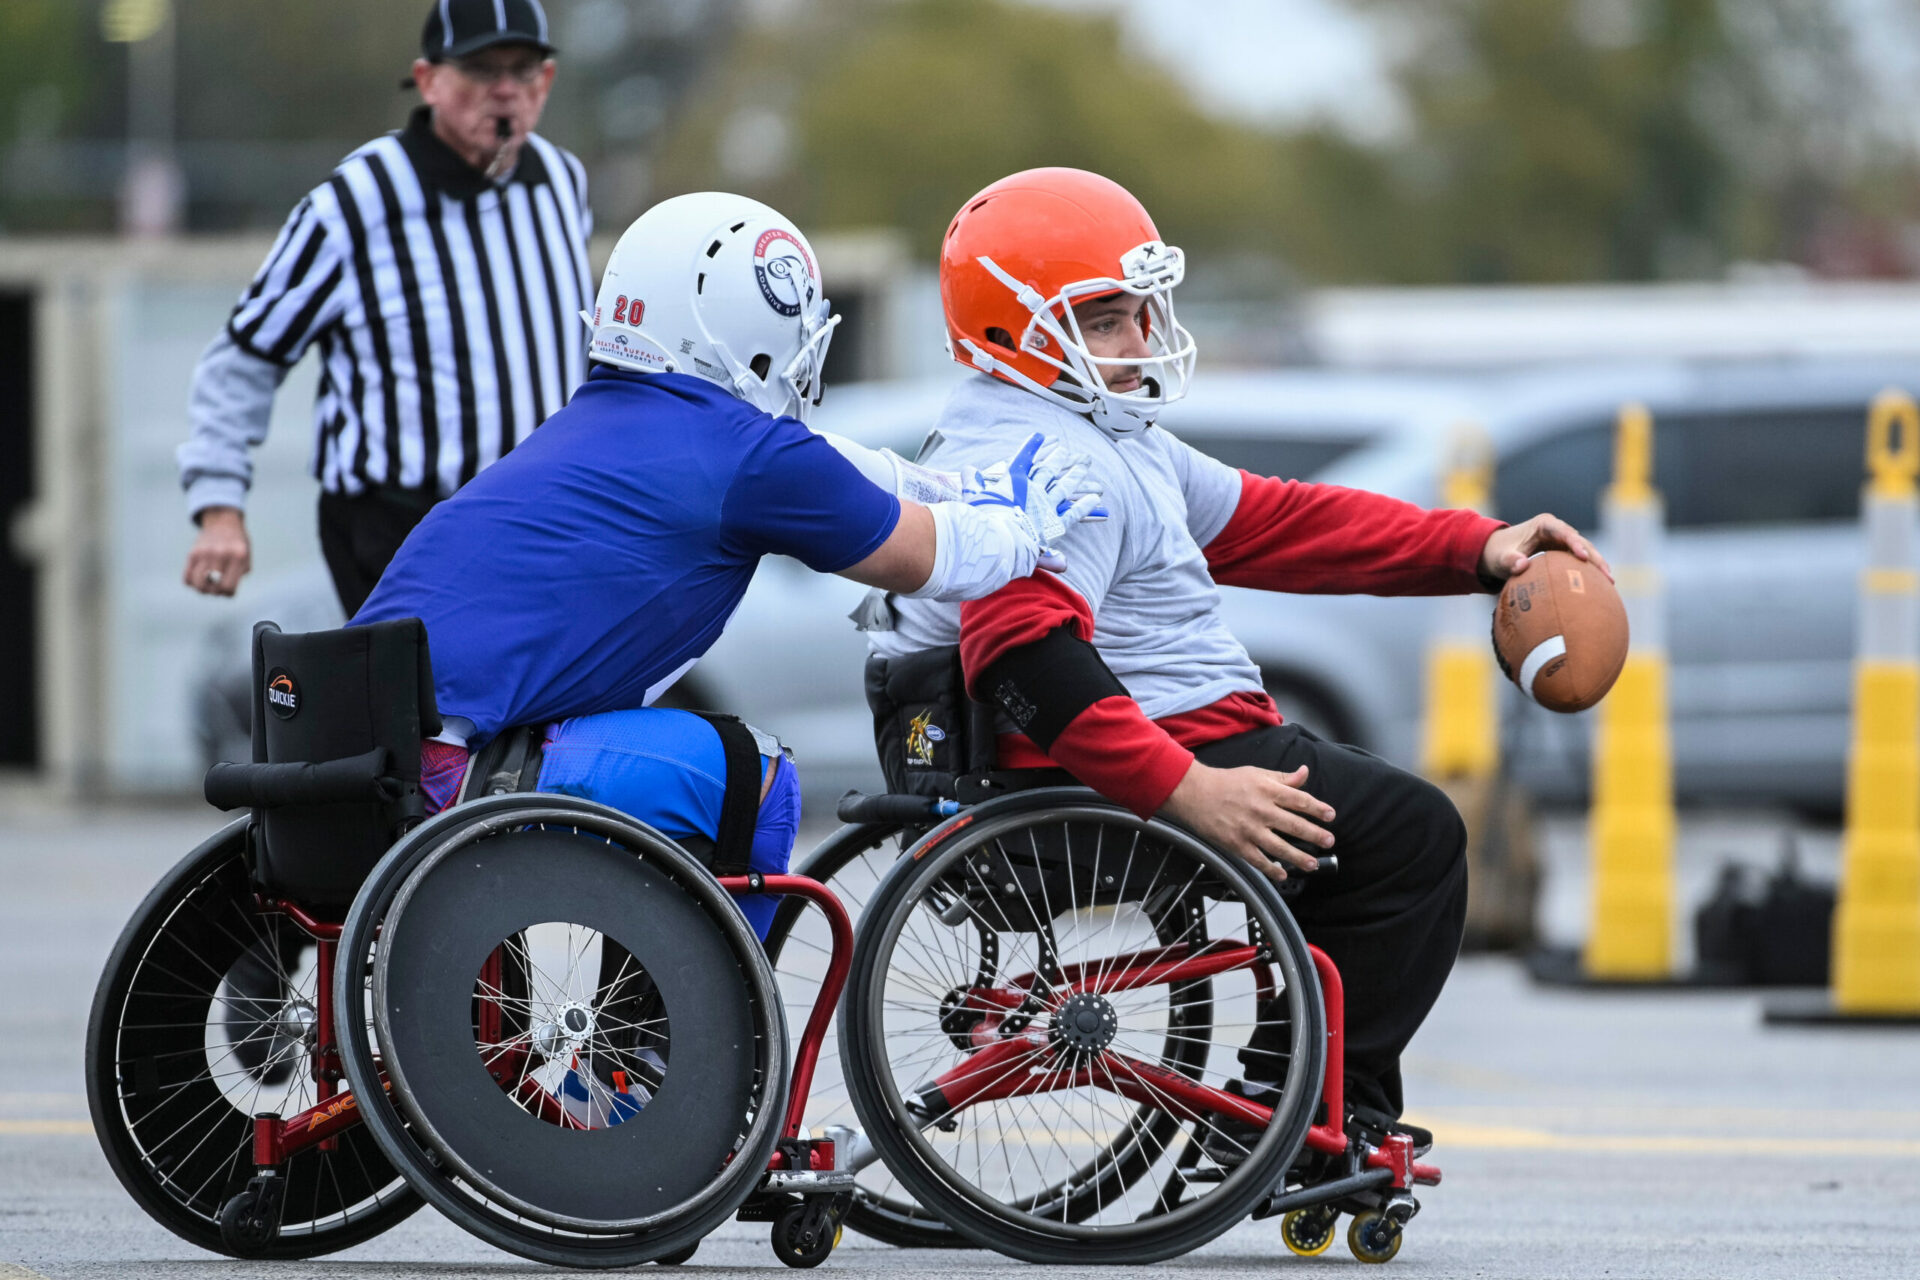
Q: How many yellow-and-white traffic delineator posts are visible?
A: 3